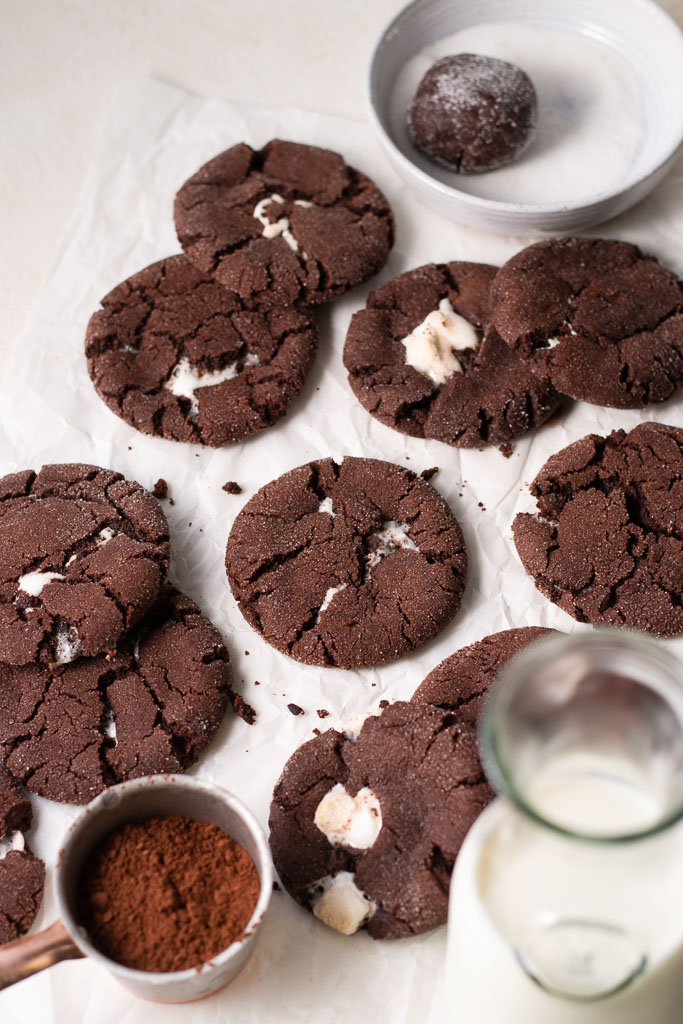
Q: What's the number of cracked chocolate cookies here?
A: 11